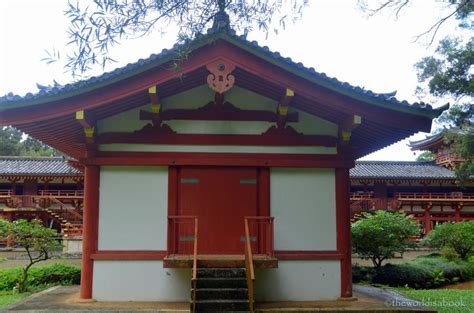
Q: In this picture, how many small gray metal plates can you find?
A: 4